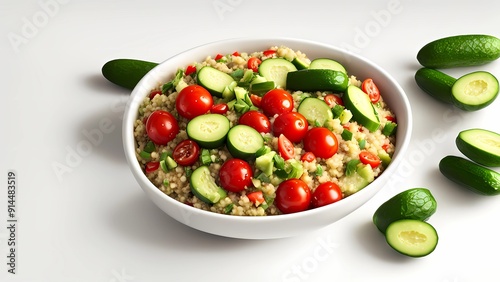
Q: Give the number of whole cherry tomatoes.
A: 9